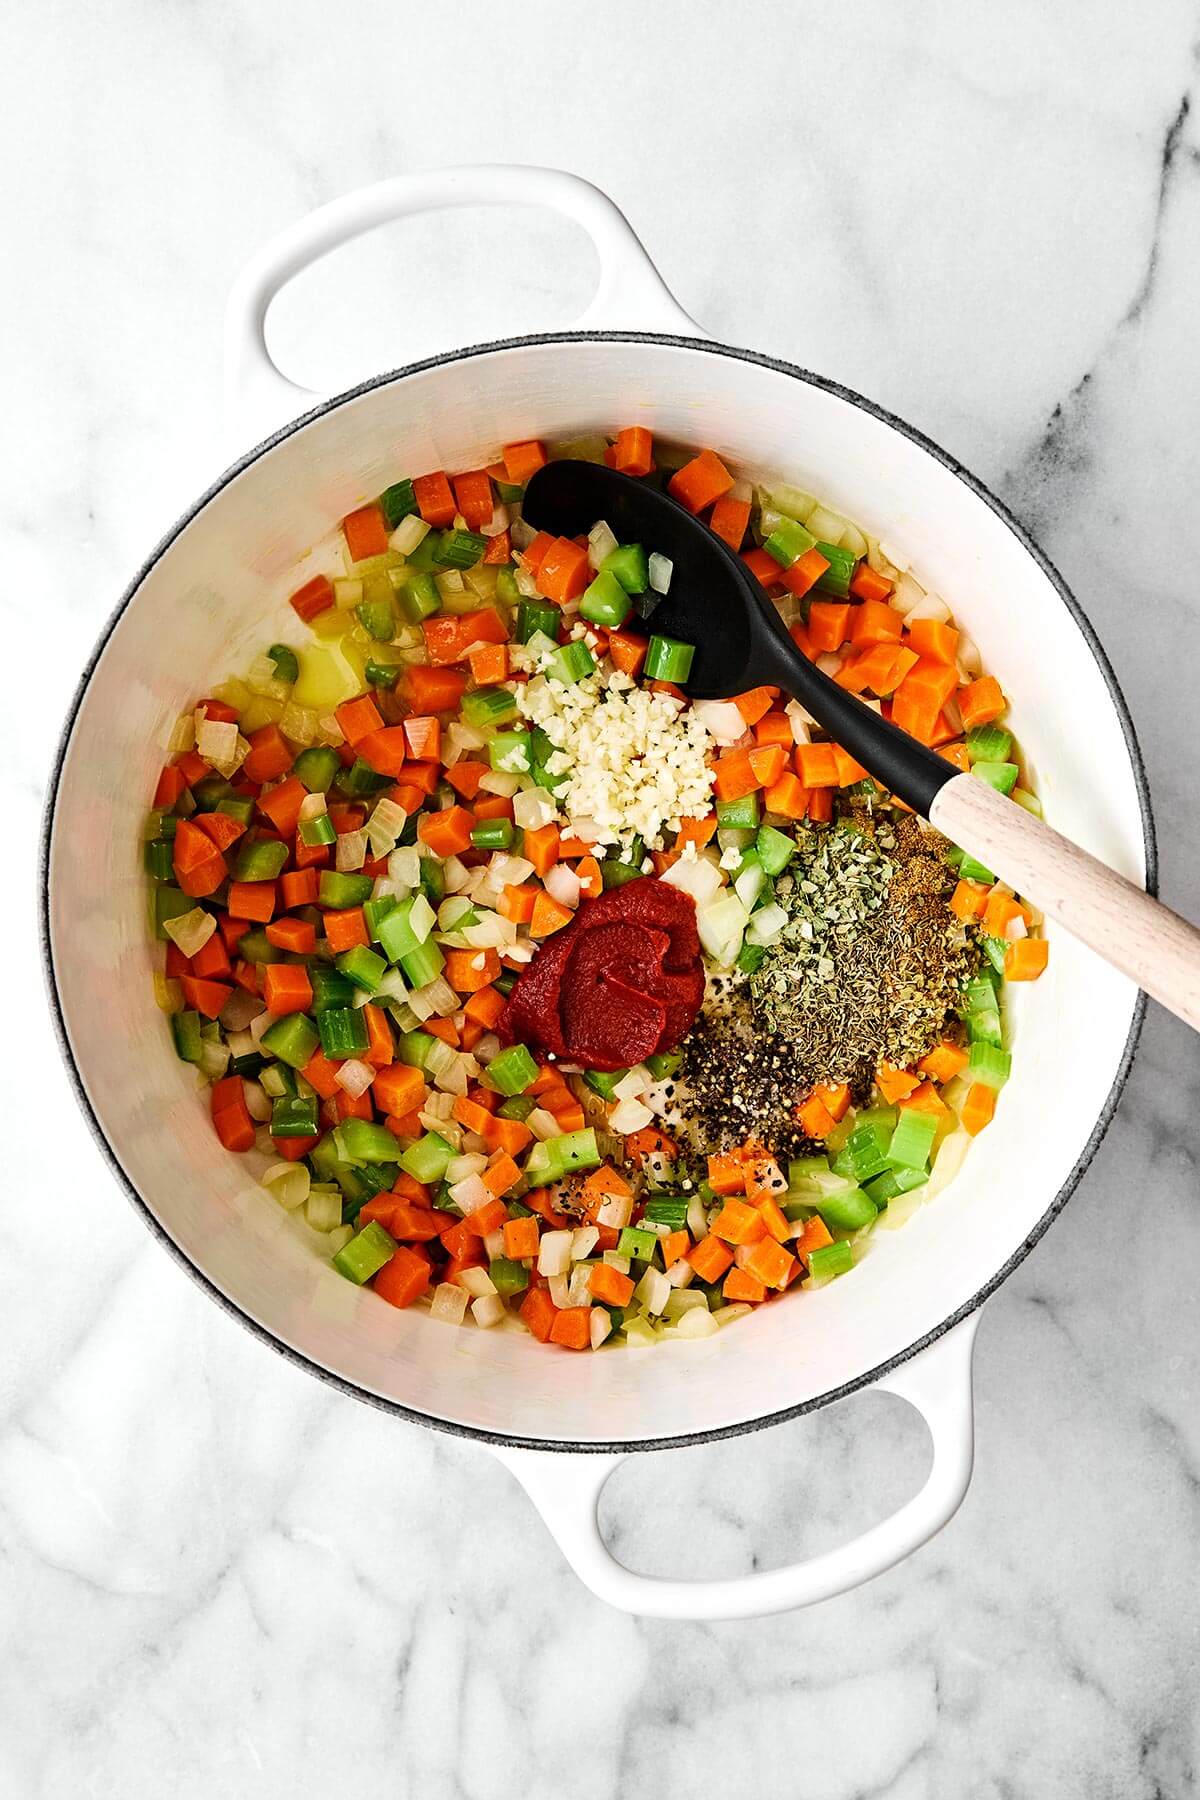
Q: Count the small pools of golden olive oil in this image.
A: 1